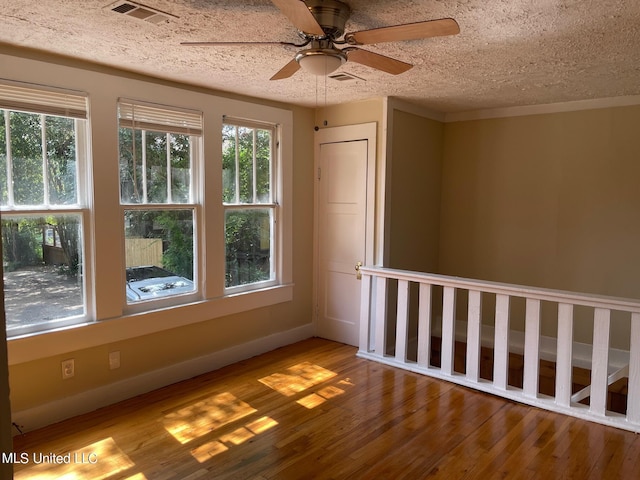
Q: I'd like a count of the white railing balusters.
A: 11